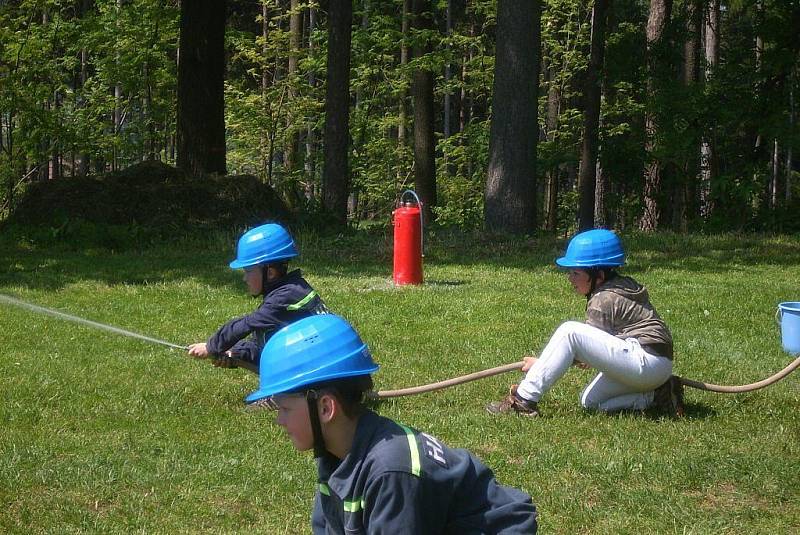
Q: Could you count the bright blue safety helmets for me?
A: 3